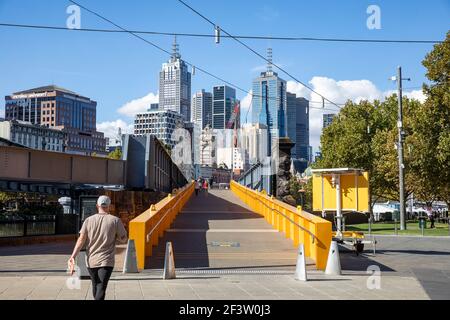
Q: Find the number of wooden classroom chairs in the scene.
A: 0